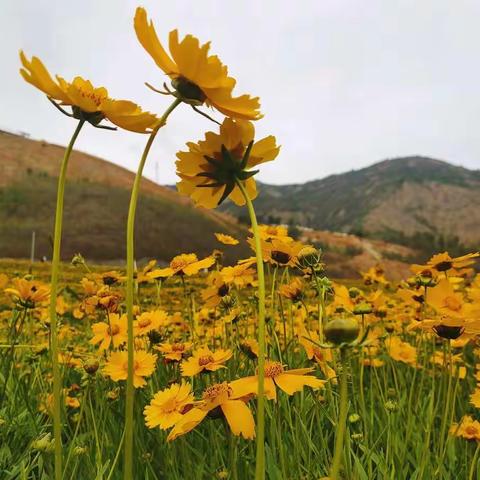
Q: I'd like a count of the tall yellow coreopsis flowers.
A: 3